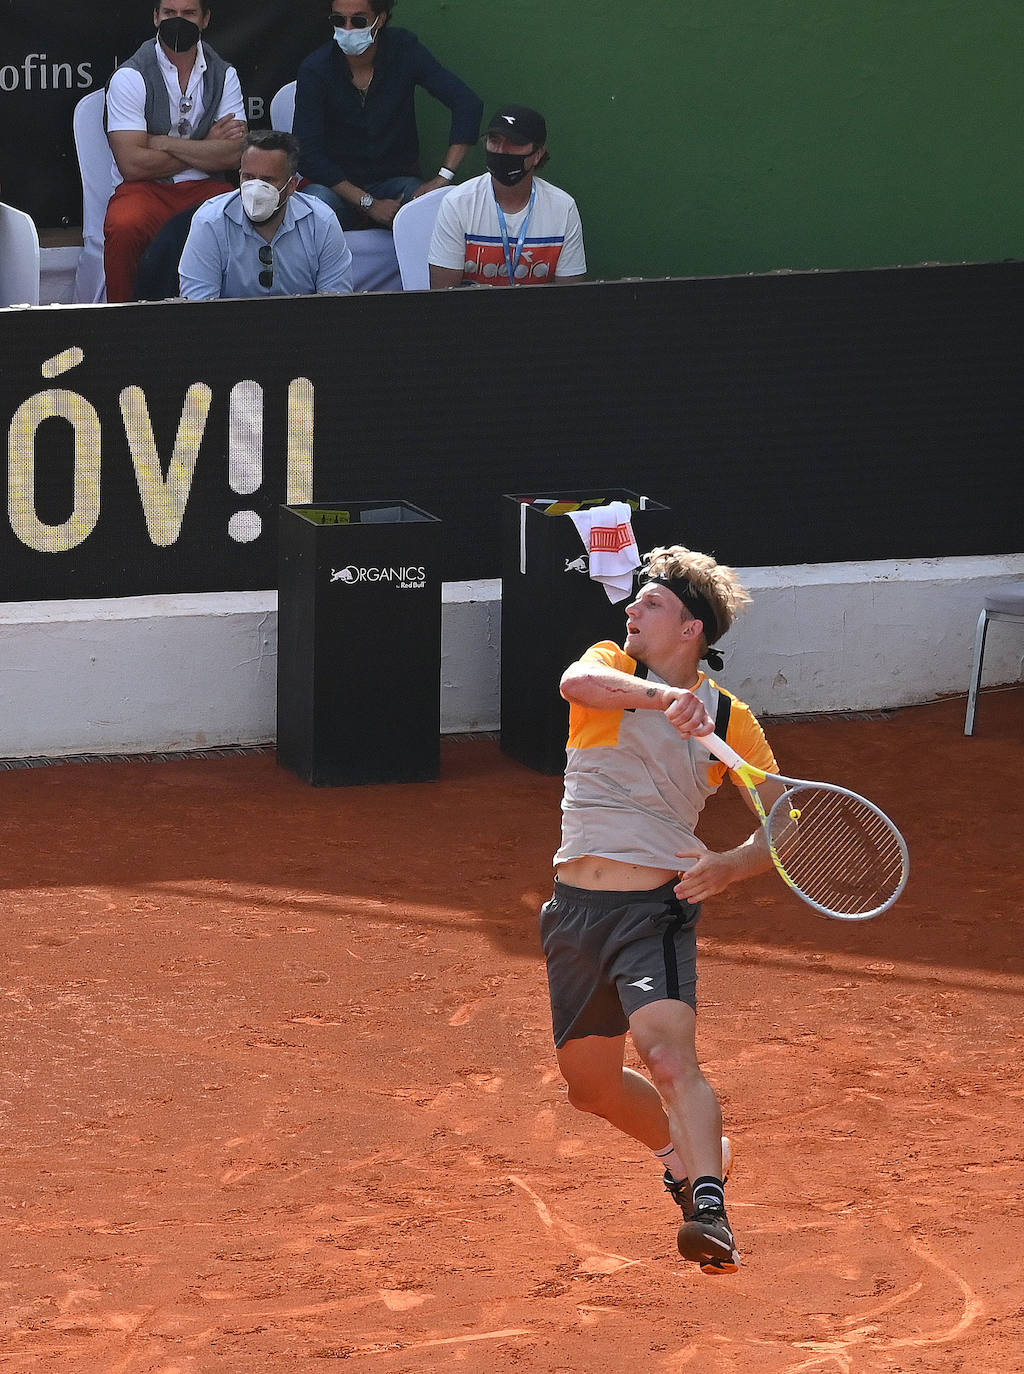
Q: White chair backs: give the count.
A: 4